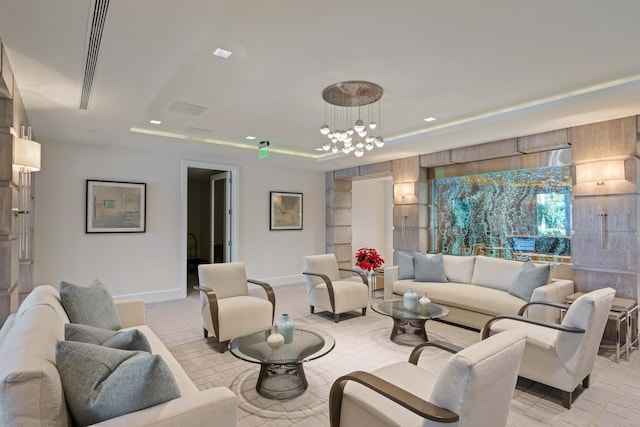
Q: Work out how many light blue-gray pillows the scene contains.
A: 6